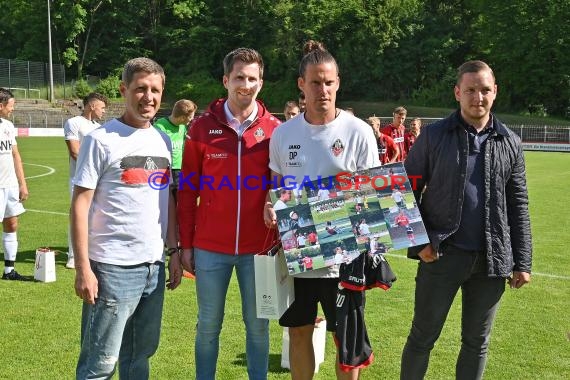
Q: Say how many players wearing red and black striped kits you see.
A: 3